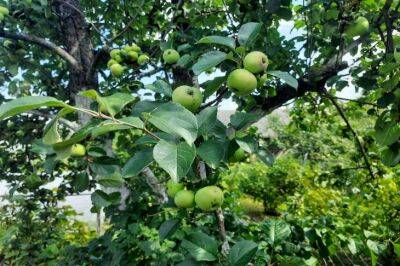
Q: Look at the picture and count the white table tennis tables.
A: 0